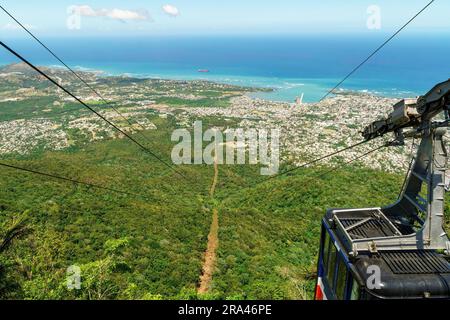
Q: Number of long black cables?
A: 6